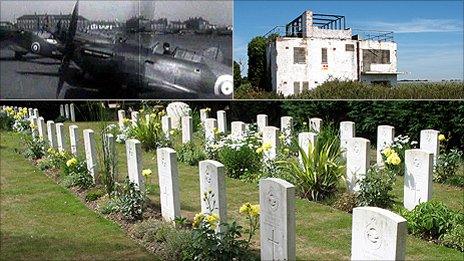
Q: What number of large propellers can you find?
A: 1